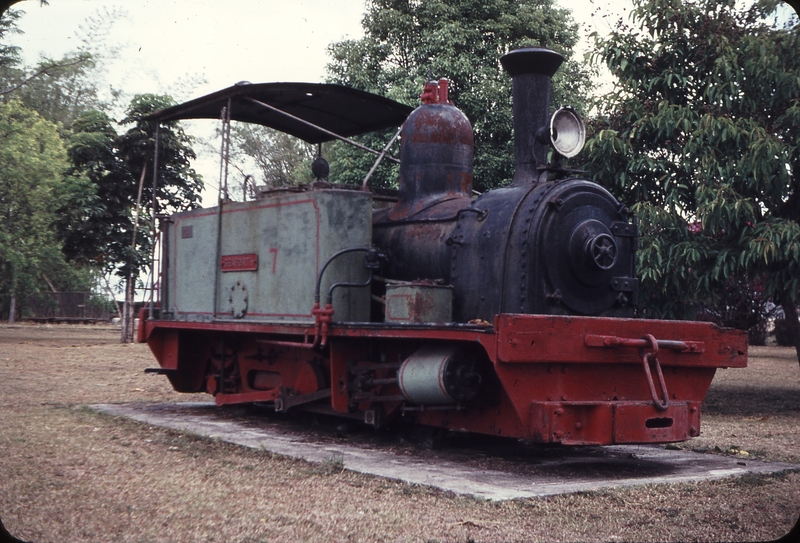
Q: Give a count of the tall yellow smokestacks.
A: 0